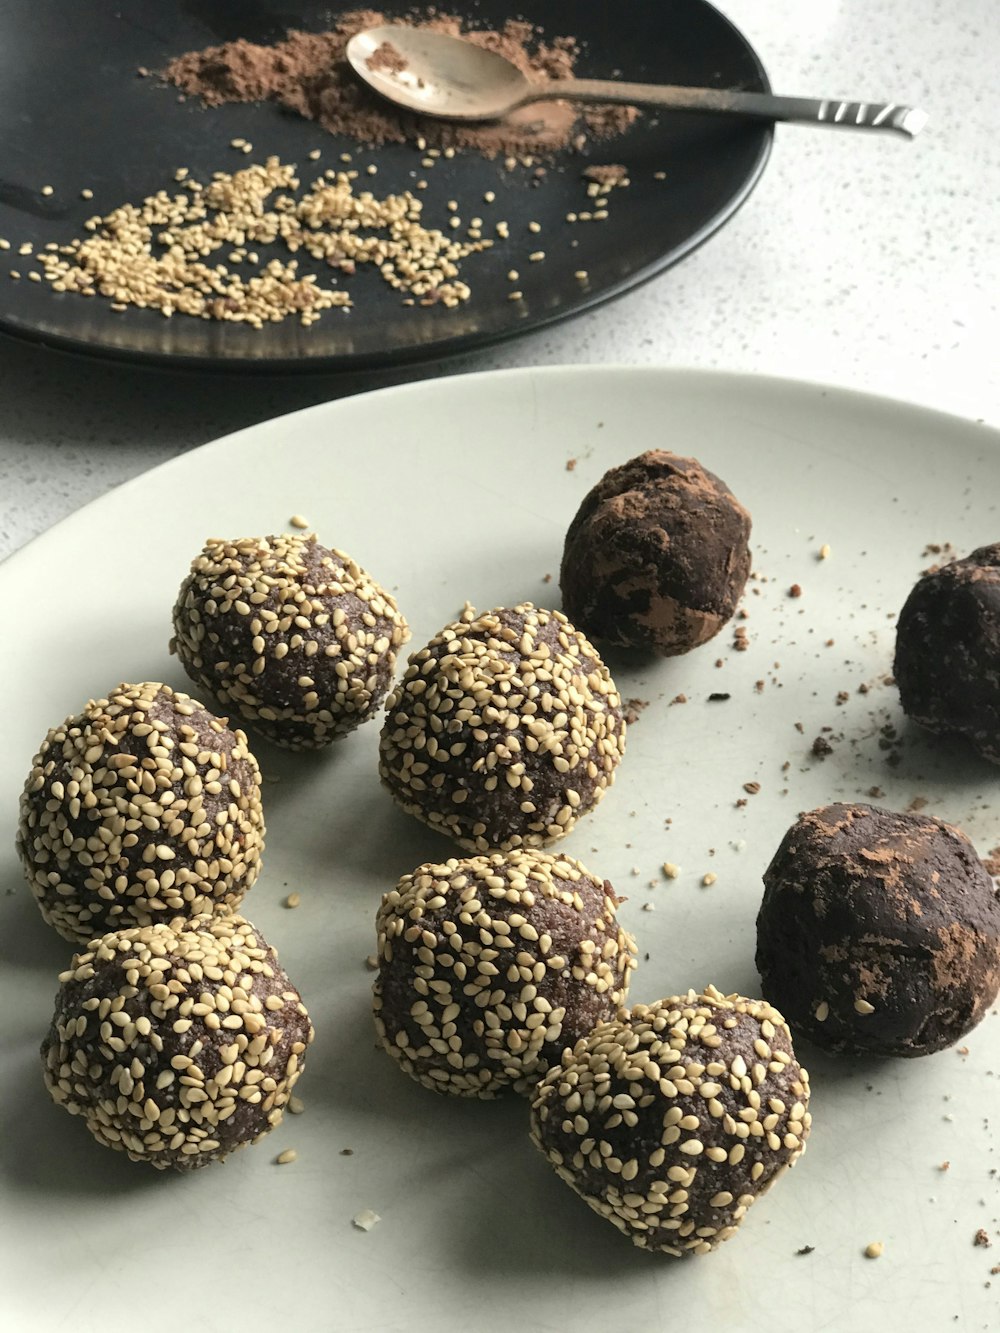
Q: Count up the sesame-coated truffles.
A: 6